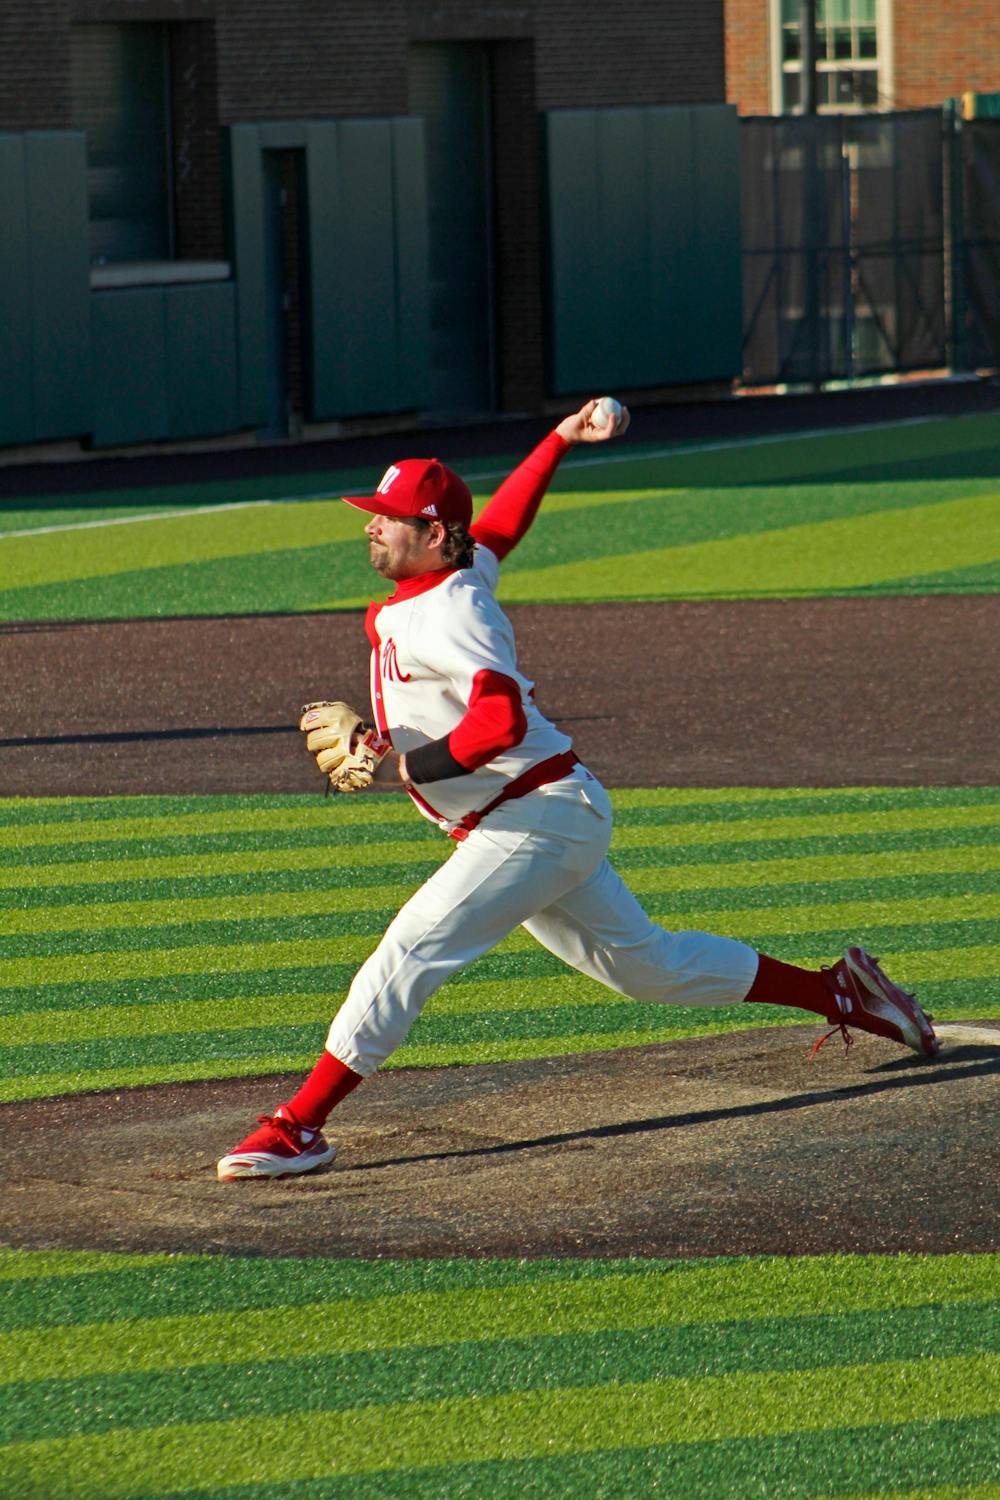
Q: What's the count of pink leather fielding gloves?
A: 0